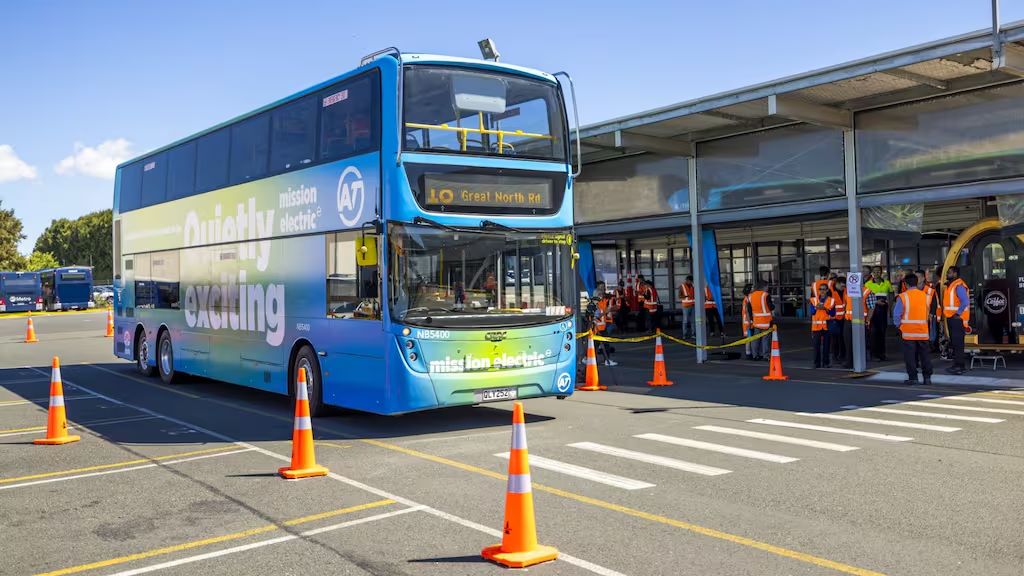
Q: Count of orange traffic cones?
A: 8